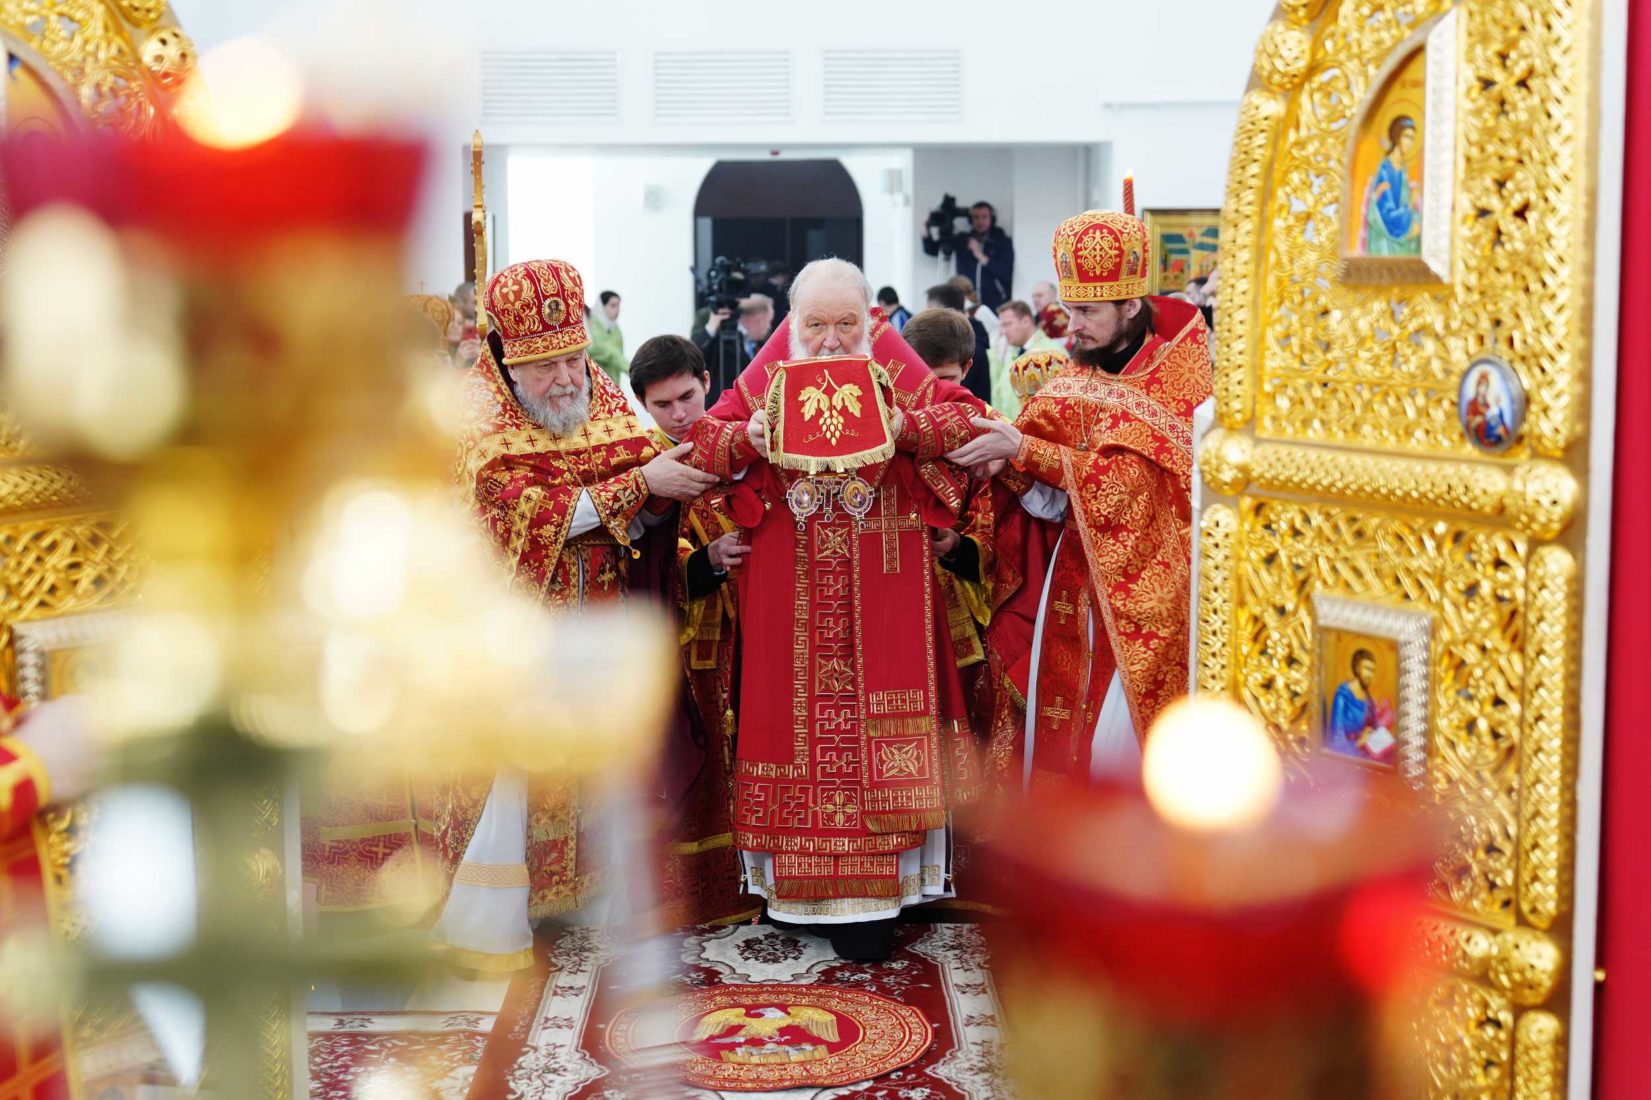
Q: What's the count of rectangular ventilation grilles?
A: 3